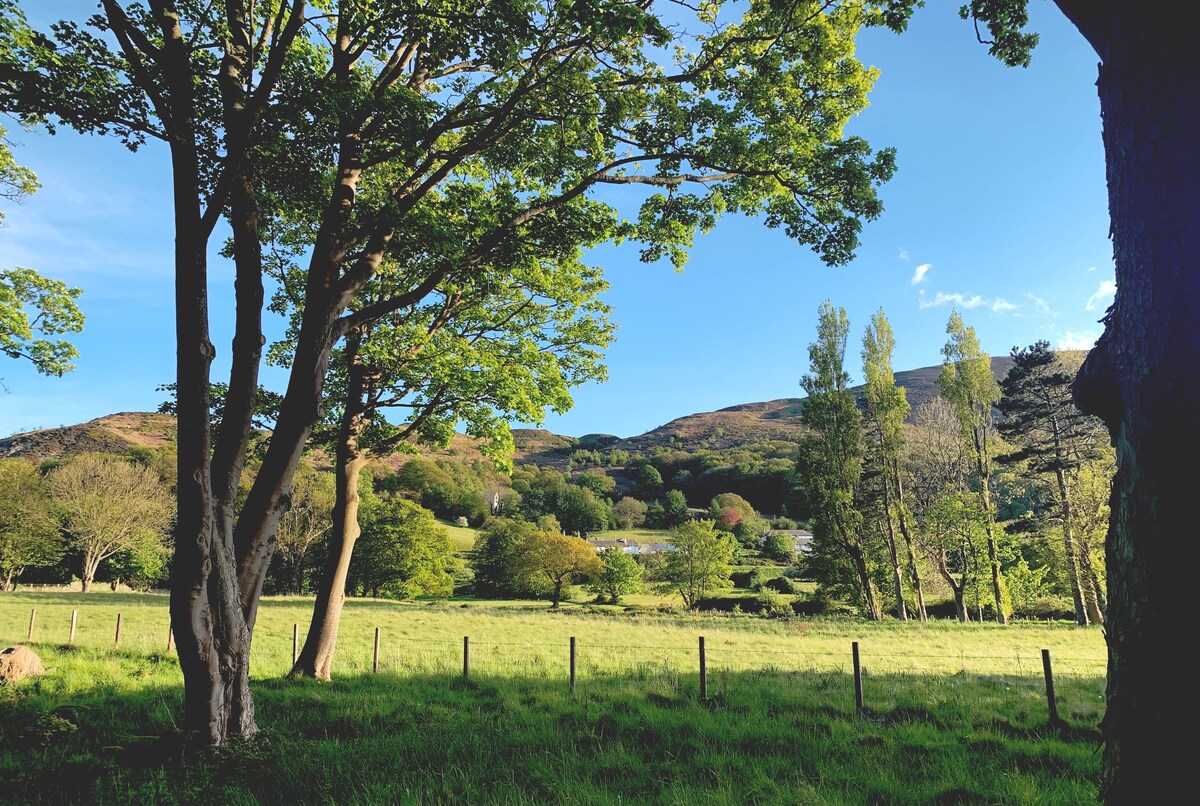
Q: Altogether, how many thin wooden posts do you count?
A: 11